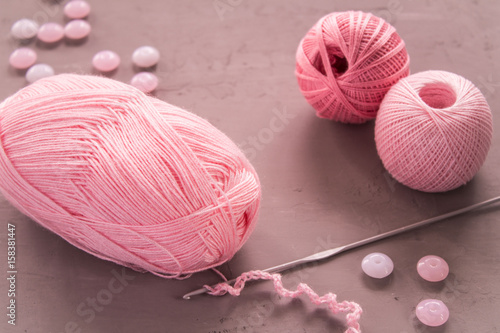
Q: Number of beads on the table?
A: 12